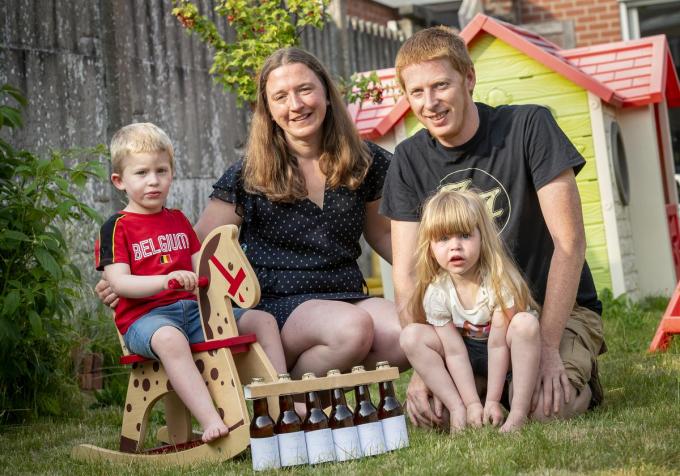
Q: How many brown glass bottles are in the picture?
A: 6